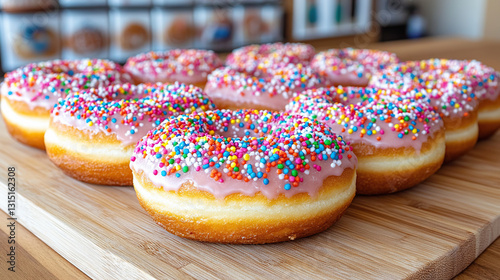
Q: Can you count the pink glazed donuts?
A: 10